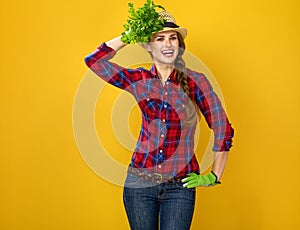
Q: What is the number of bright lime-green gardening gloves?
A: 1